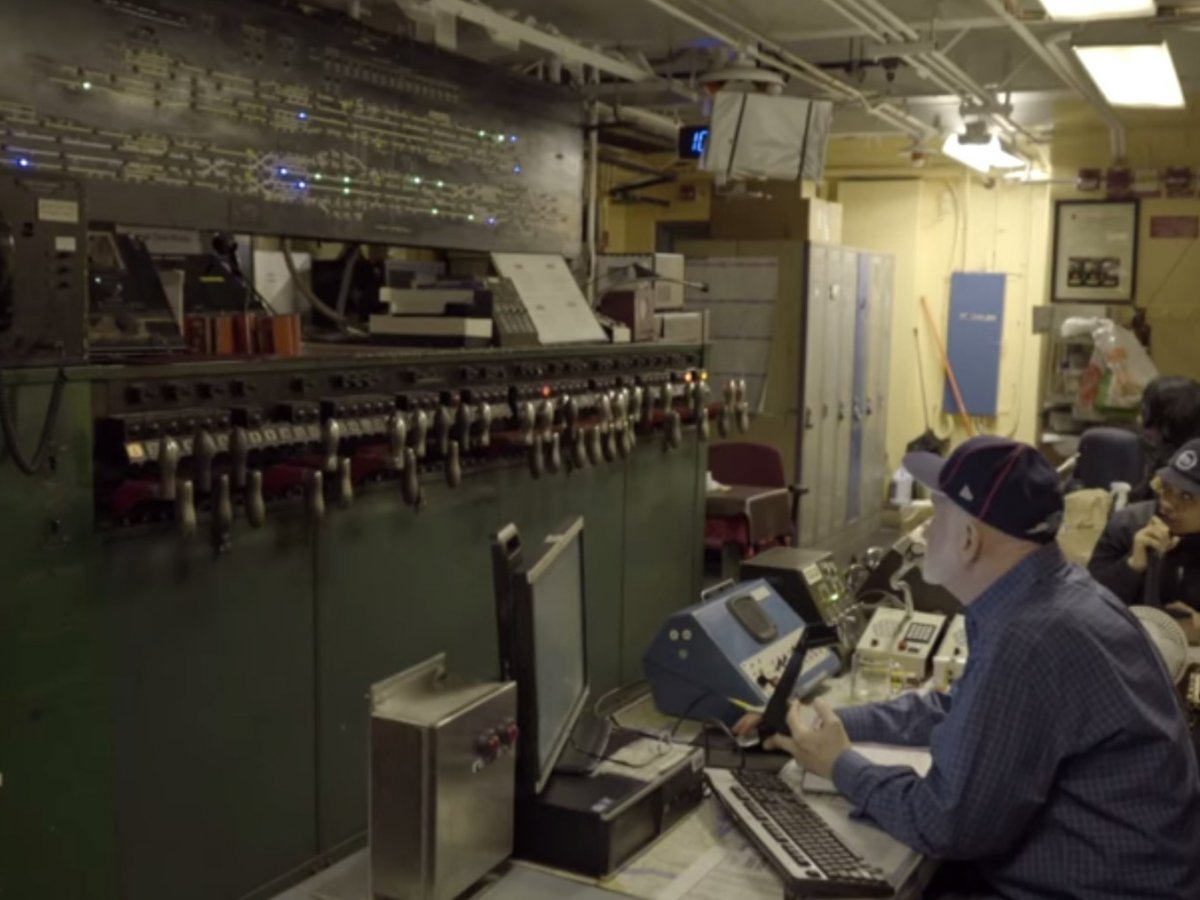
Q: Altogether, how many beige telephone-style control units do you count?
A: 2